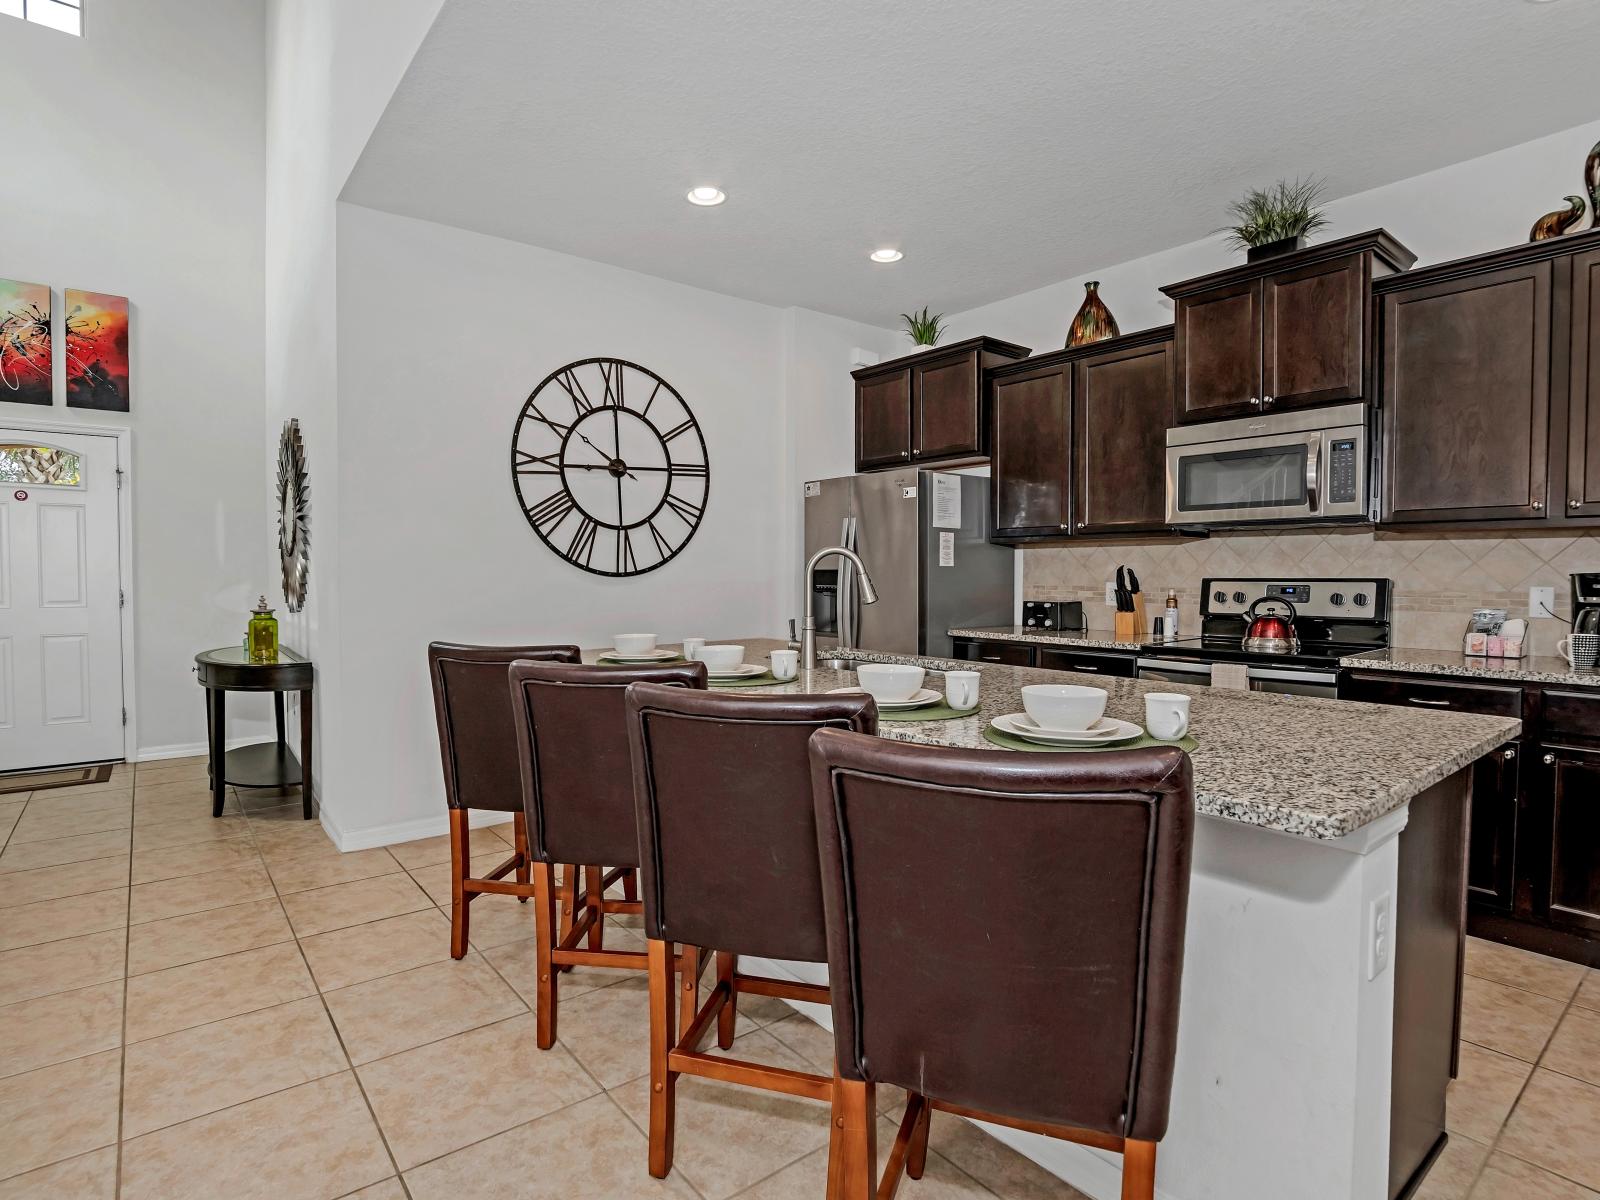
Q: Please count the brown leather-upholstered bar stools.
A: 4